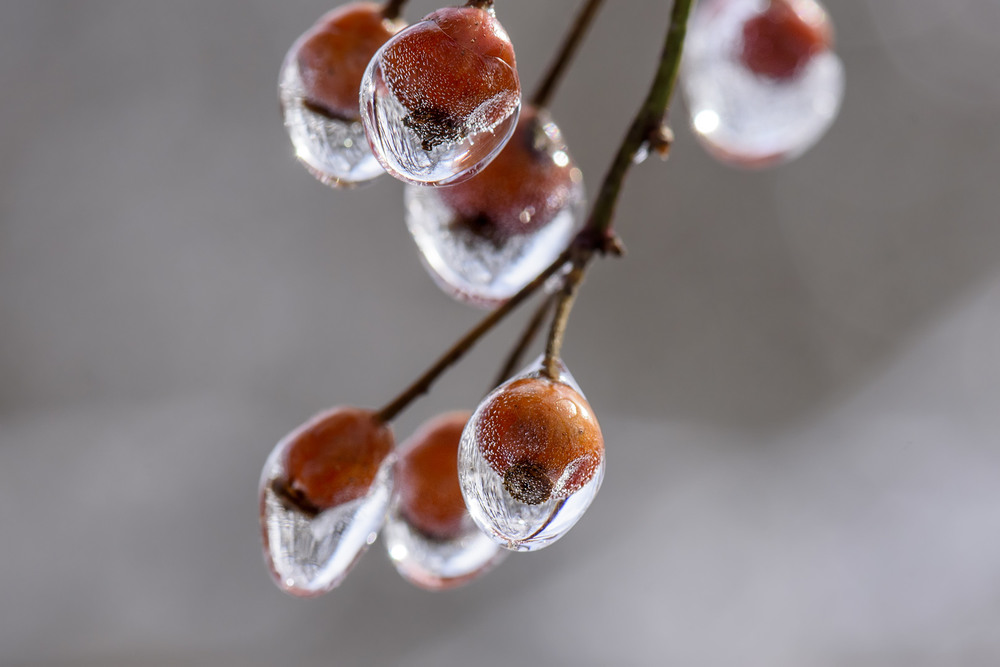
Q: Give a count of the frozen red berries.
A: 7